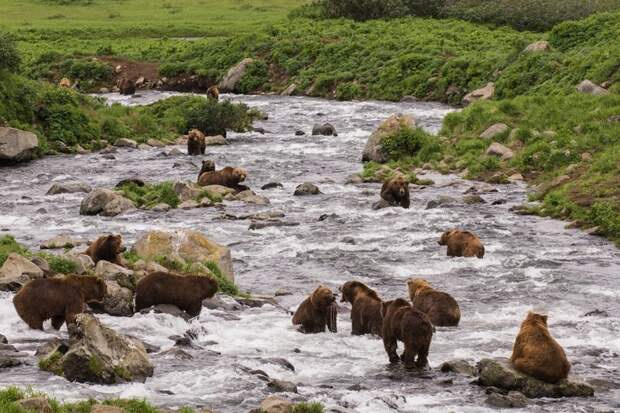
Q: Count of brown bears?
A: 15